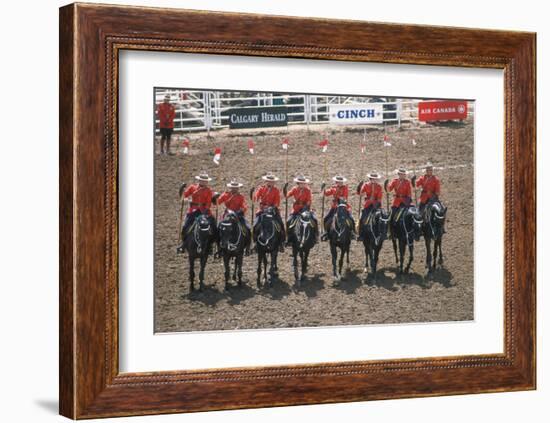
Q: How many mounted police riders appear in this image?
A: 8